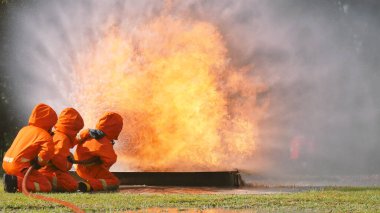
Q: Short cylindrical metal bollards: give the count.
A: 0